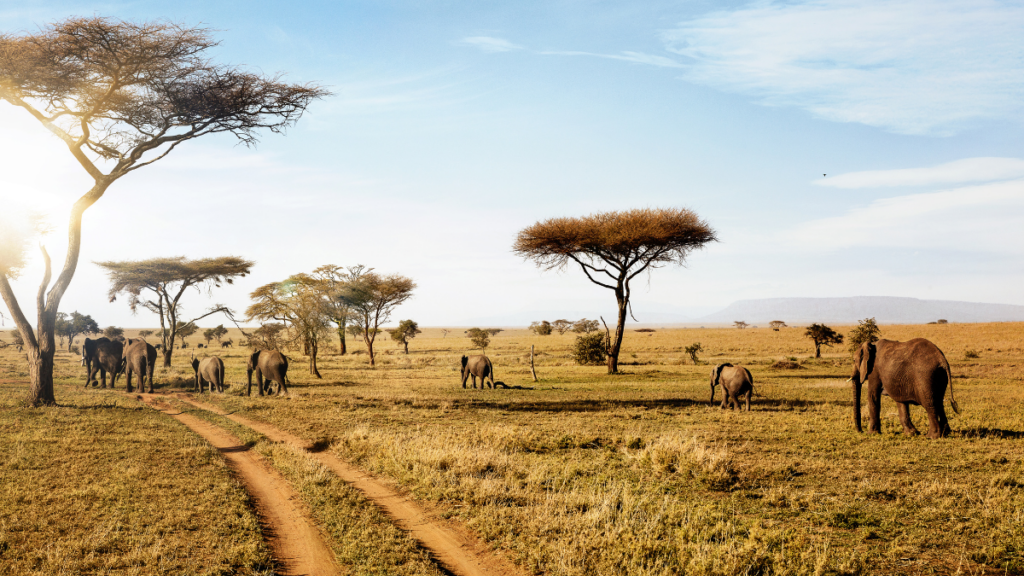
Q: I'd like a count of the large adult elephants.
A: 4